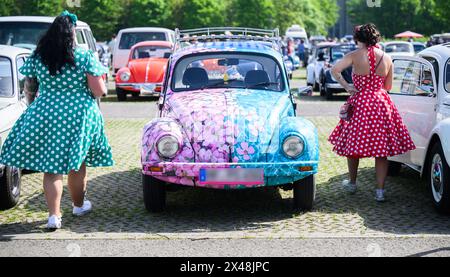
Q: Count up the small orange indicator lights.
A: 2